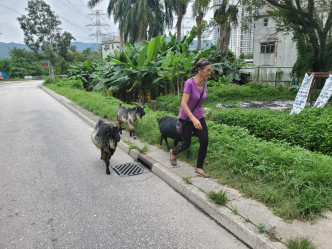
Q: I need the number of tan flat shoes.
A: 2